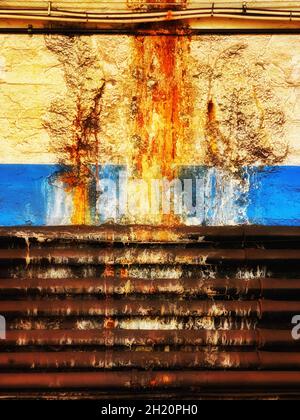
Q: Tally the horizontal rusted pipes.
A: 7